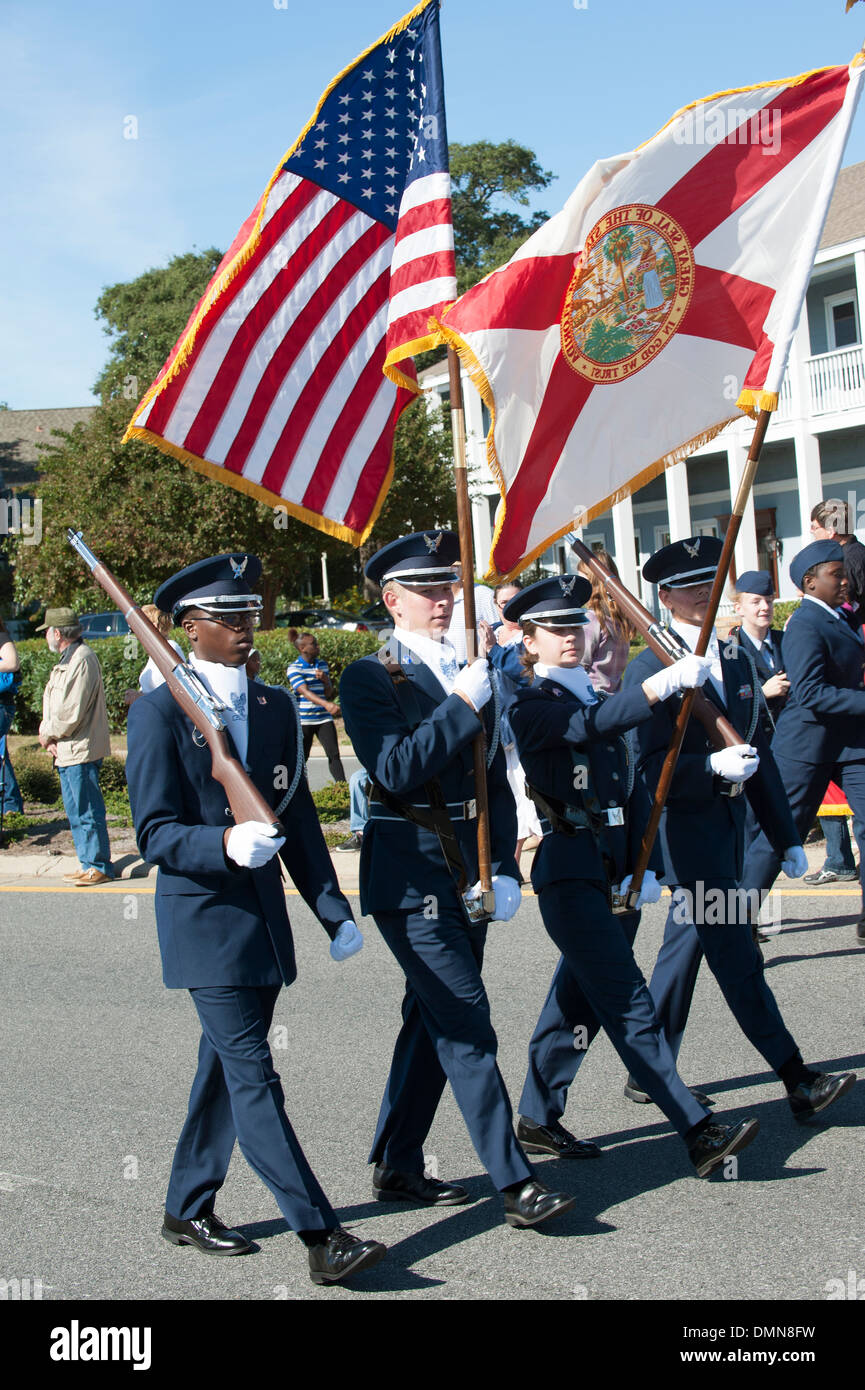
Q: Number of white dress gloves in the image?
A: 8